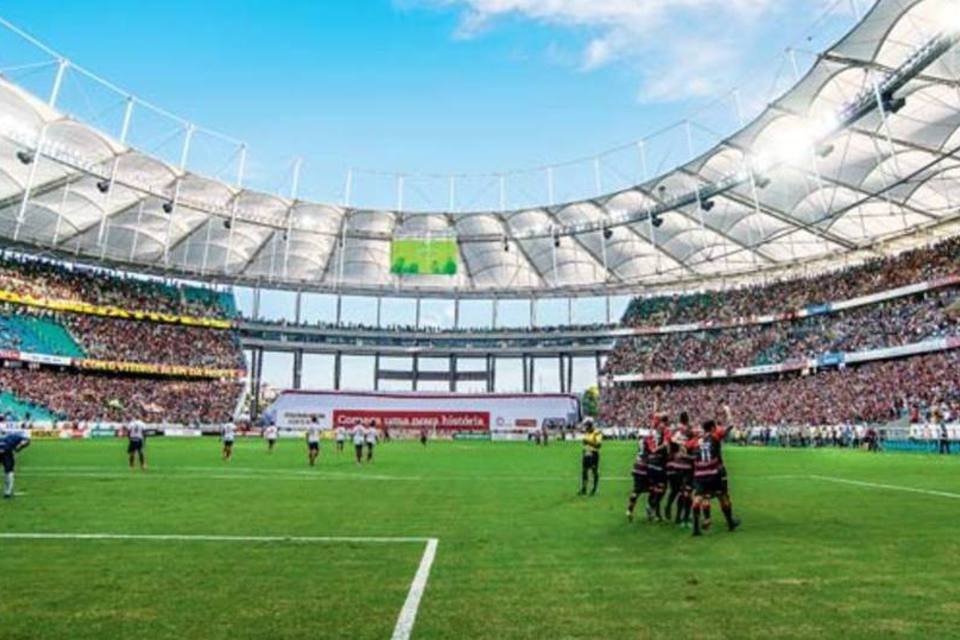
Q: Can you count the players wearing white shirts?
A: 7